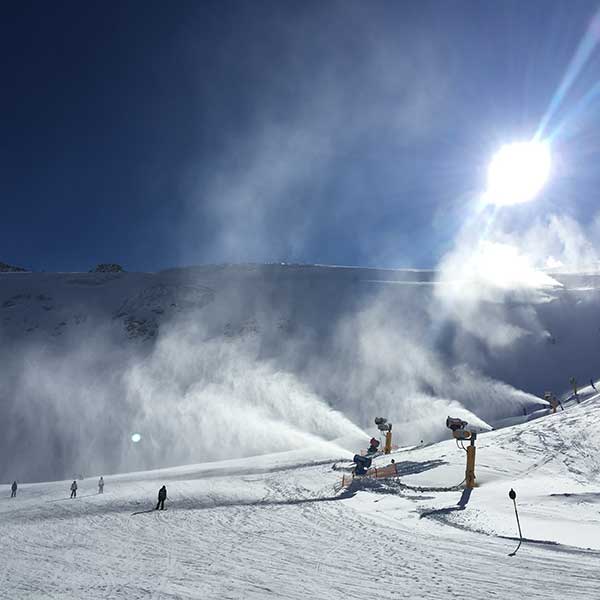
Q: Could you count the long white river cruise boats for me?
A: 0